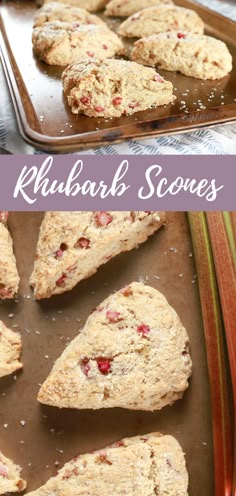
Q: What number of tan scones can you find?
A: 13